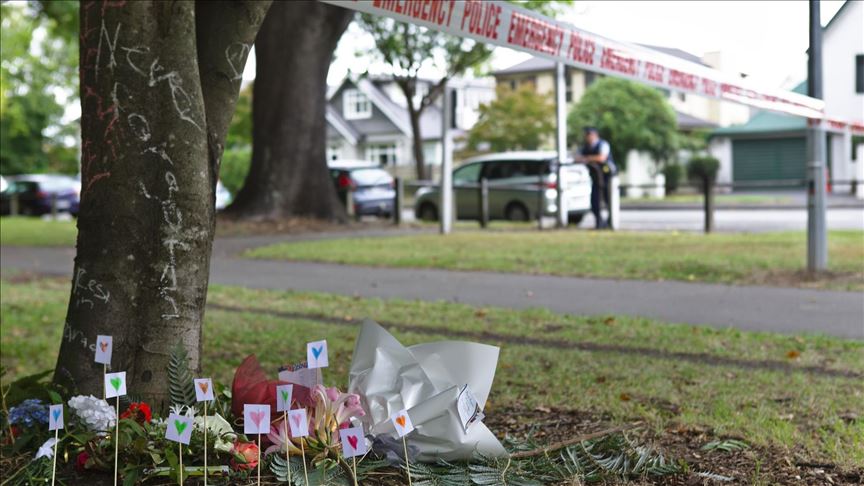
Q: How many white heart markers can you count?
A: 11